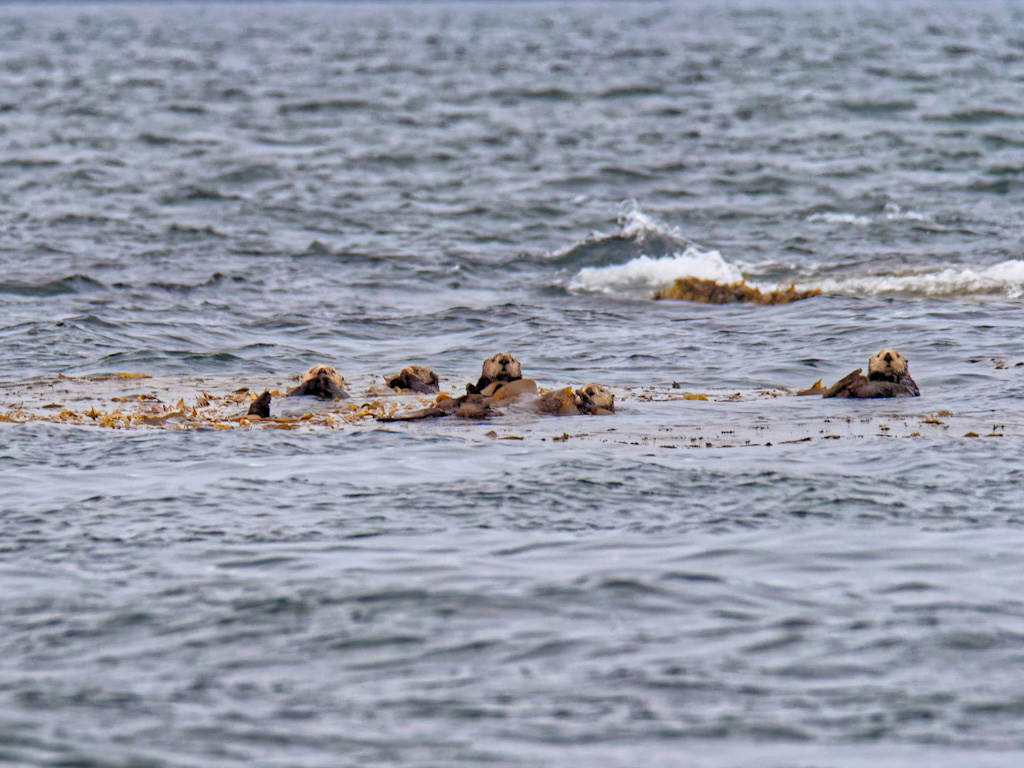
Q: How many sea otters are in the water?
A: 5